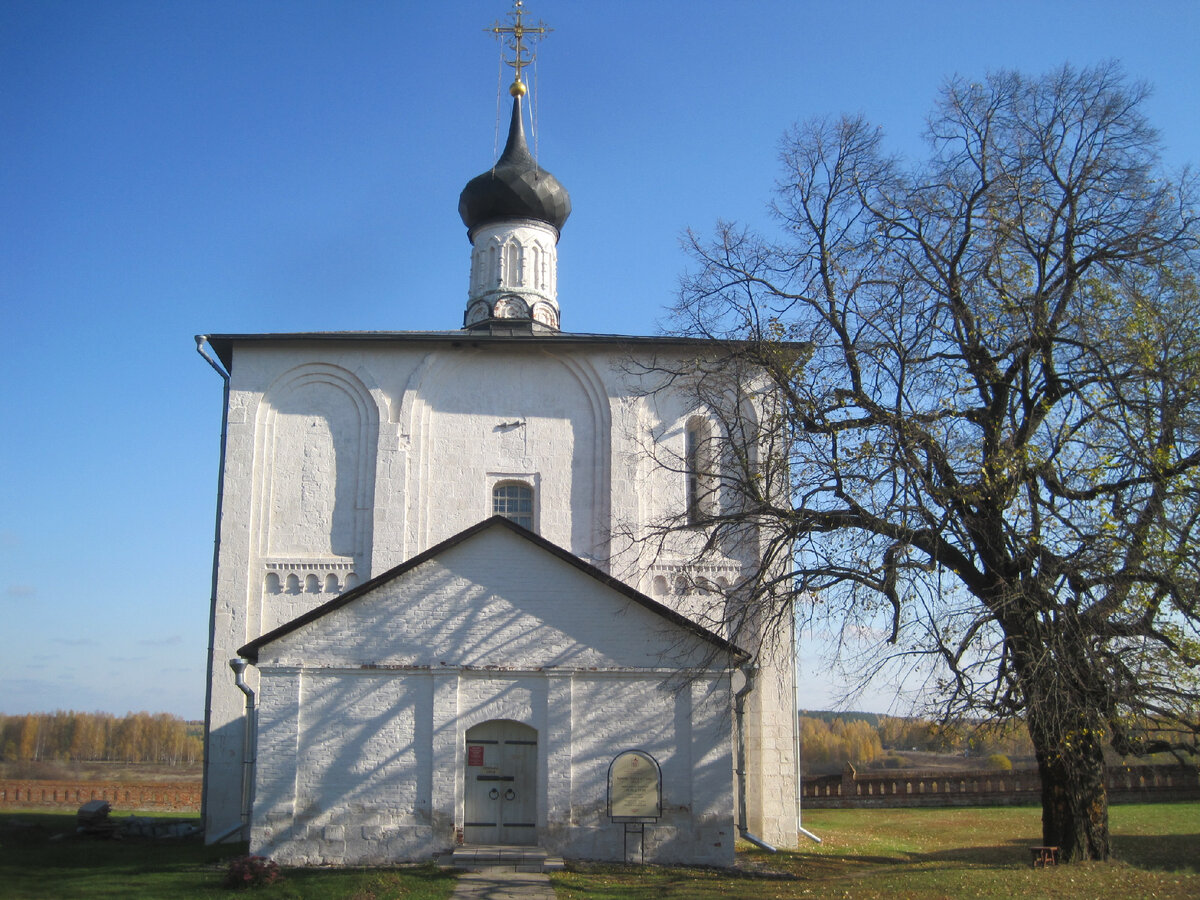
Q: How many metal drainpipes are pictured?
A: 4